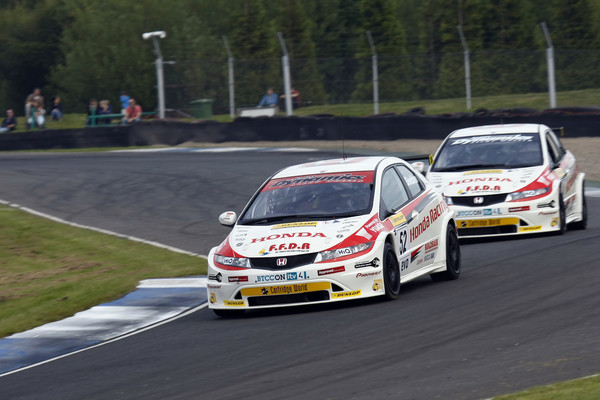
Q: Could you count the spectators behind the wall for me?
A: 10